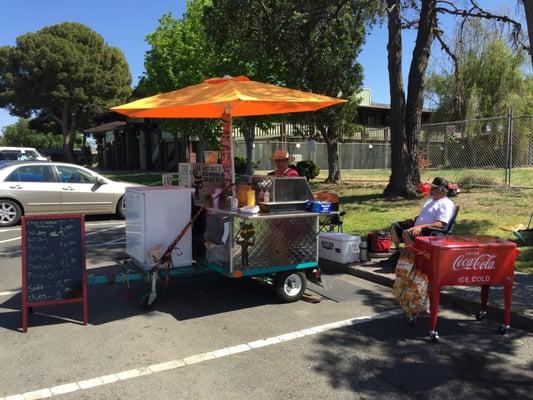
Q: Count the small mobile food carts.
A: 1